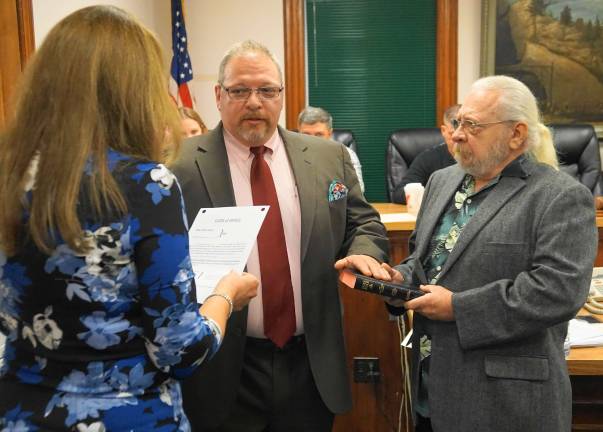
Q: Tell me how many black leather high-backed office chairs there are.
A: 3